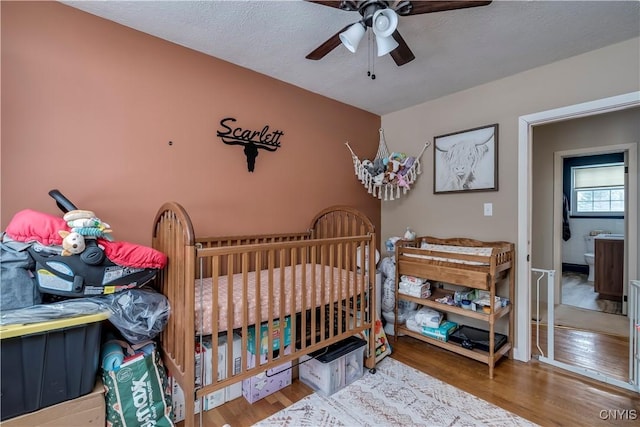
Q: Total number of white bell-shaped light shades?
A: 3